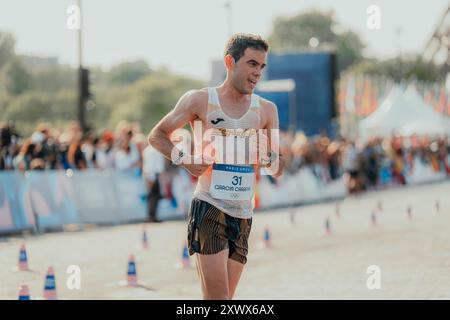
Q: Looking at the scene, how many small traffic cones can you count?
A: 14